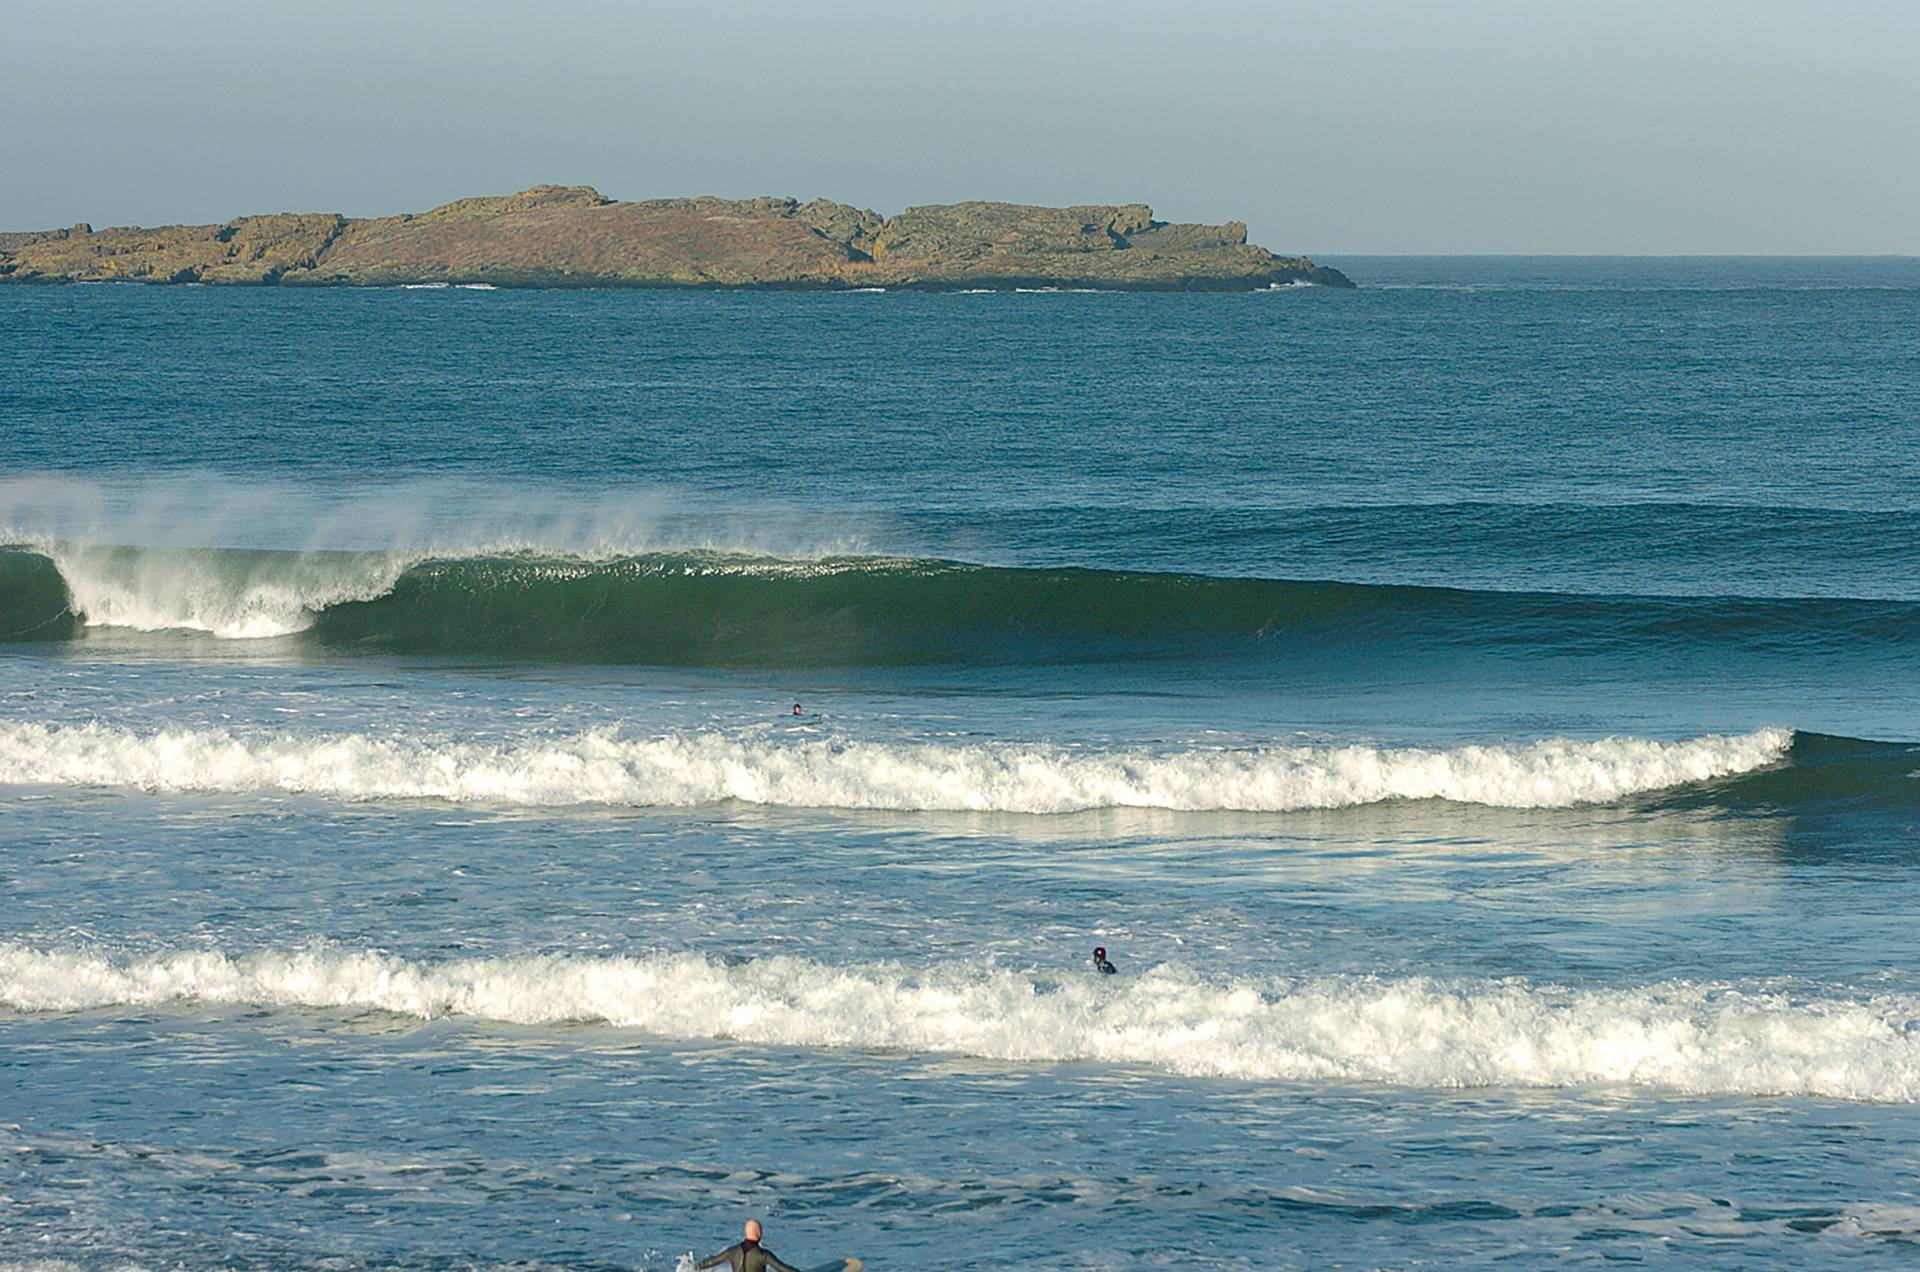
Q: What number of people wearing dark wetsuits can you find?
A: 3